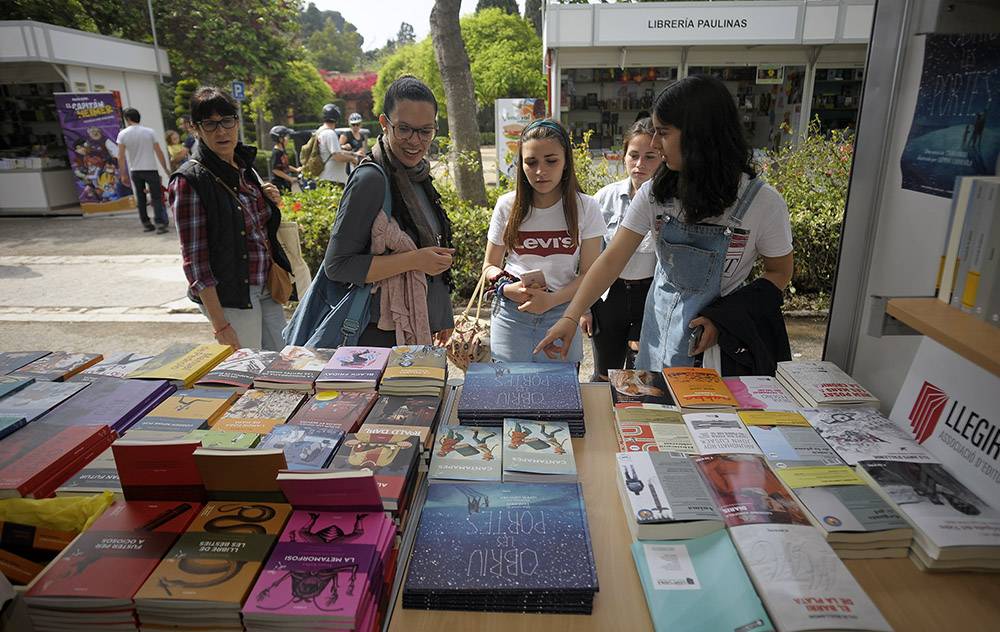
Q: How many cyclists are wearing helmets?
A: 3